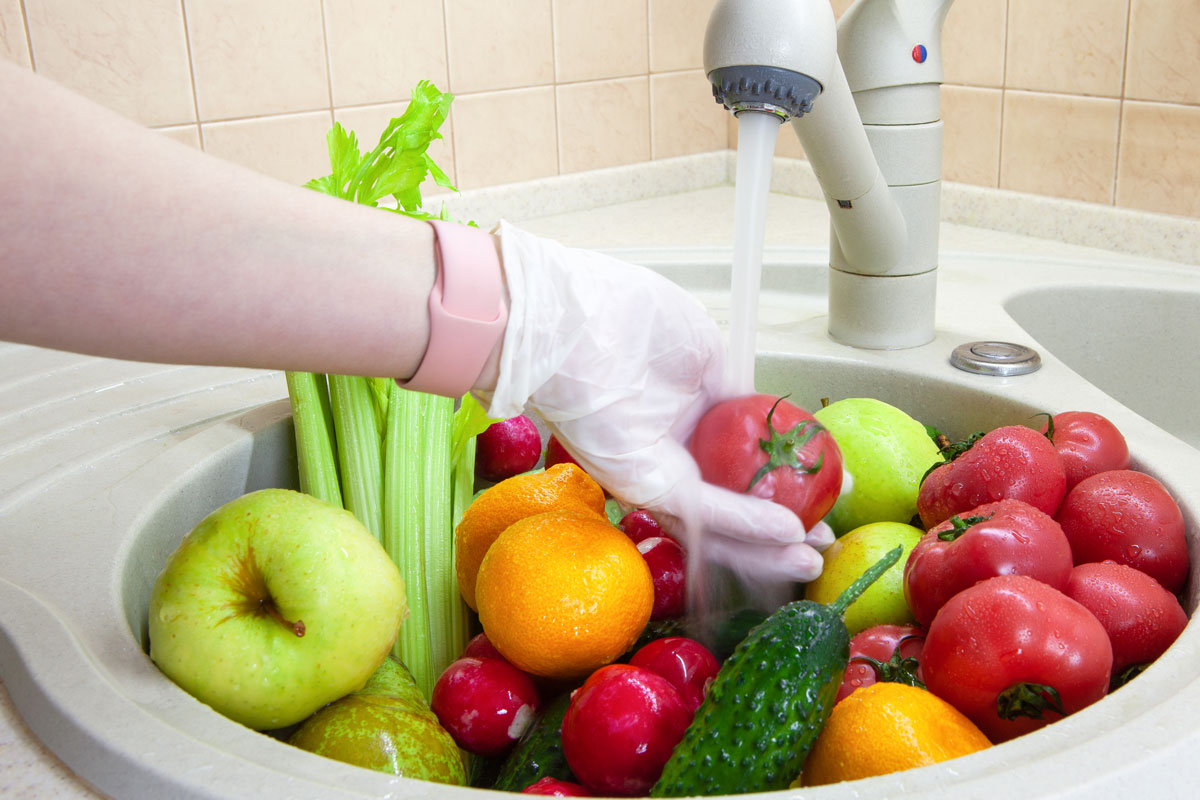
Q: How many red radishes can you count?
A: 9